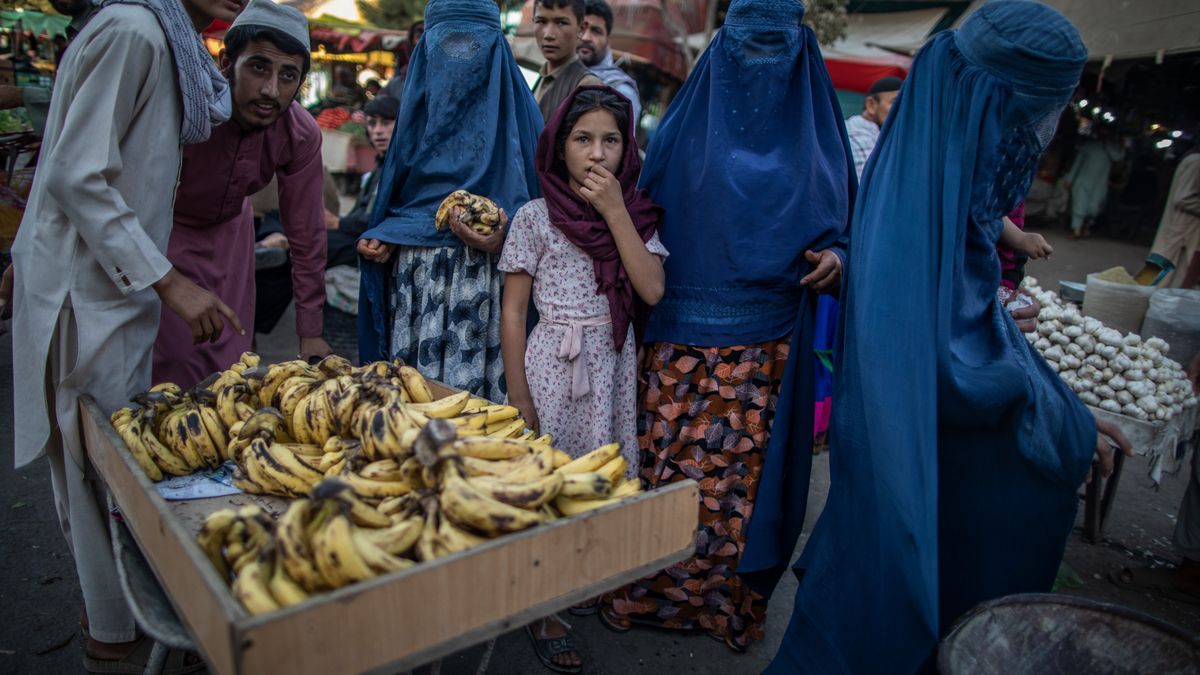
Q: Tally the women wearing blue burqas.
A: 3